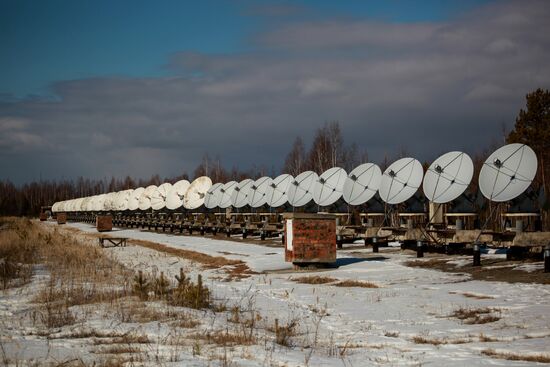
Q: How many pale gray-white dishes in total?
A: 11